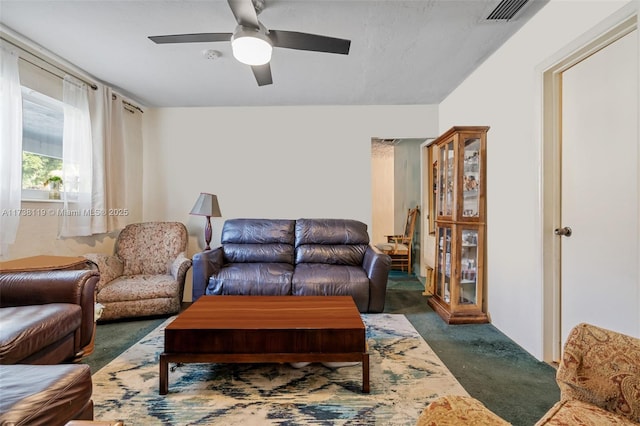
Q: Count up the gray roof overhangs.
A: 1